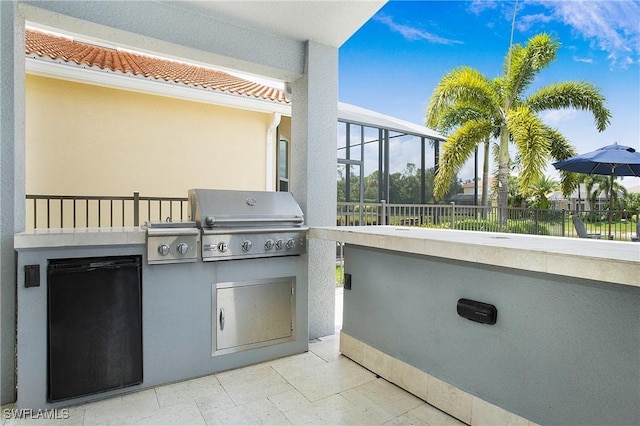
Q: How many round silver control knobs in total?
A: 7